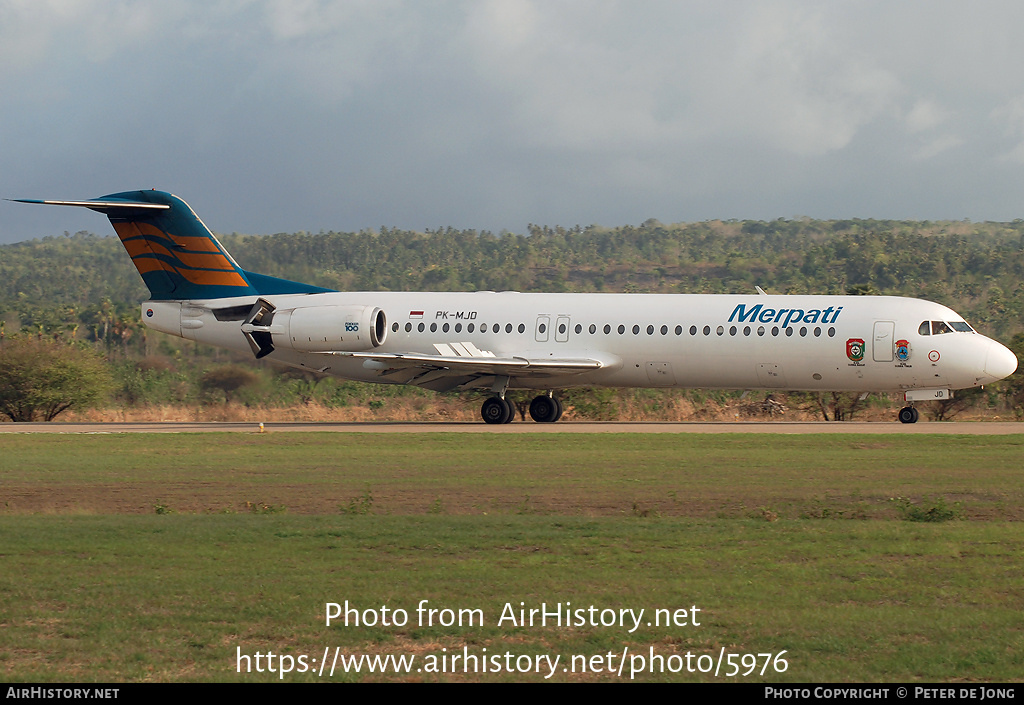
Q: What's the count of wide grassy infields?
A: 1